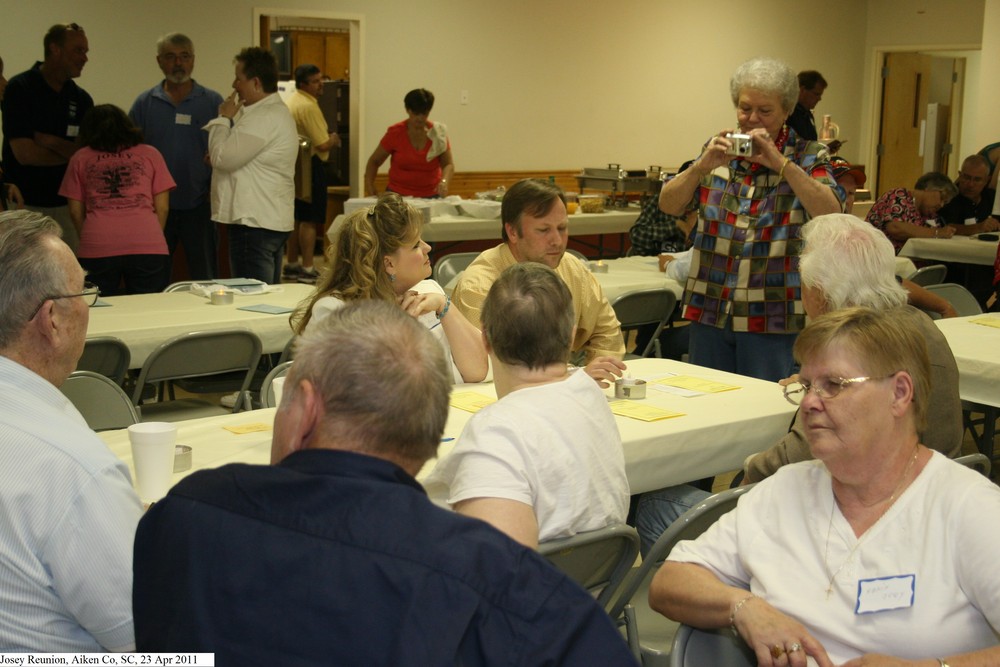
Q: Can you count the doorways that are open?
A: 2